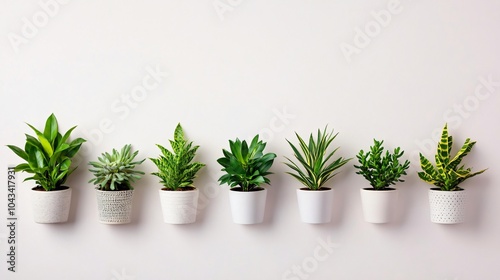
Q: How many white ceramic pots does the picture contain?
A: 7